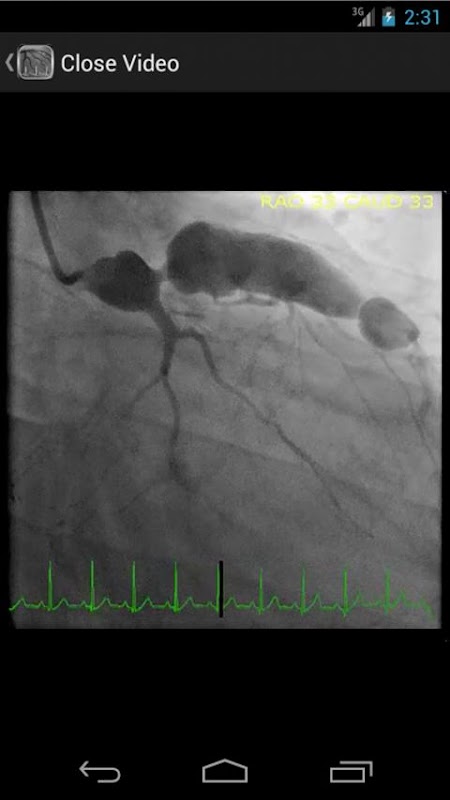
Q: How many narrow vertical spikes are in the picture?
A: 9